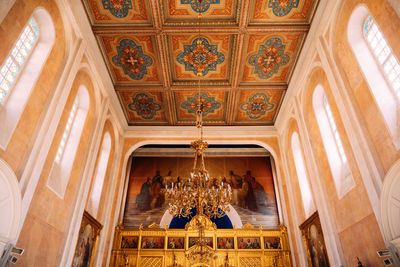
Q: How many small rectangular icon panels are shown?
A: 7